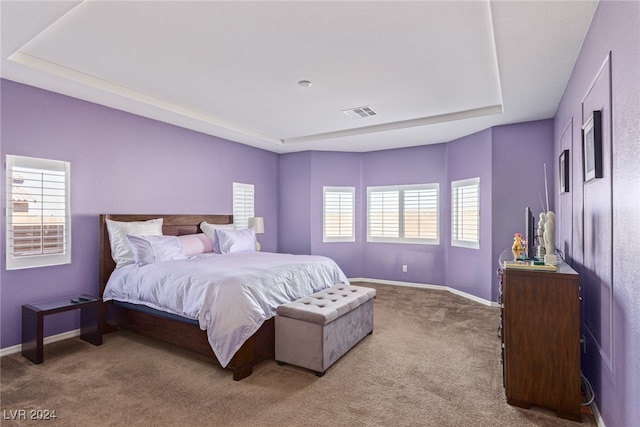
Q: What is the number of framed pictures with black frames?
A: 2